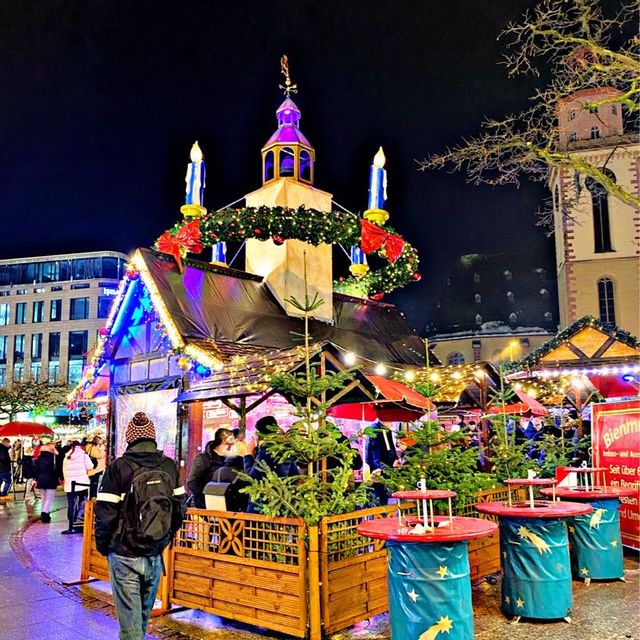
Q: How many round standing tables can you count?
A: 3